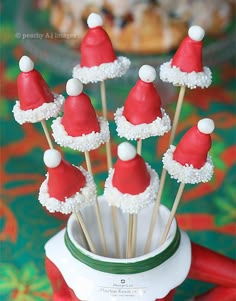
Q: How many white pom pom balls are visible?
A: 8